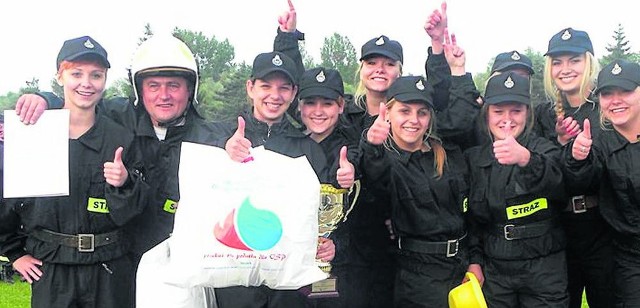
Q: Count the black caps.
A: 9